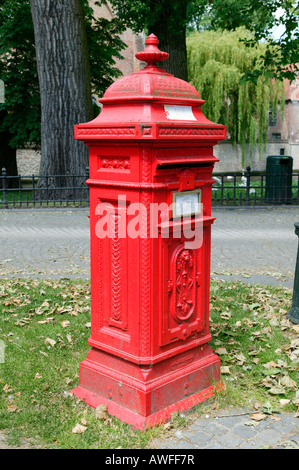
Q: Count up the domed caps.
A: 1